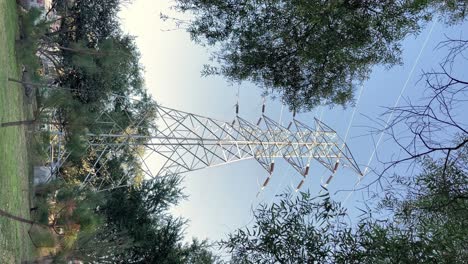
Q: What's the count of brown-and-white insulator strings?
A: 12